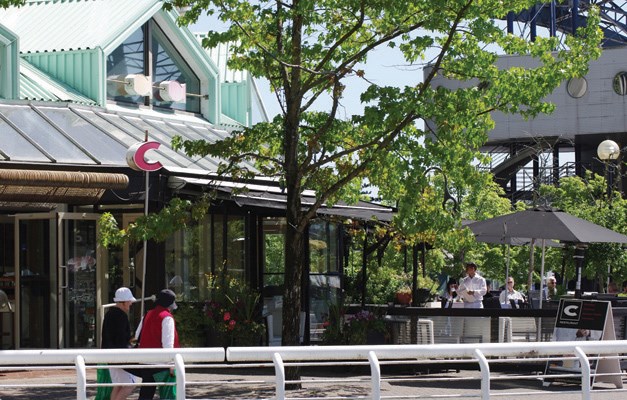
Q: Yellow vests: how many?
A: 0